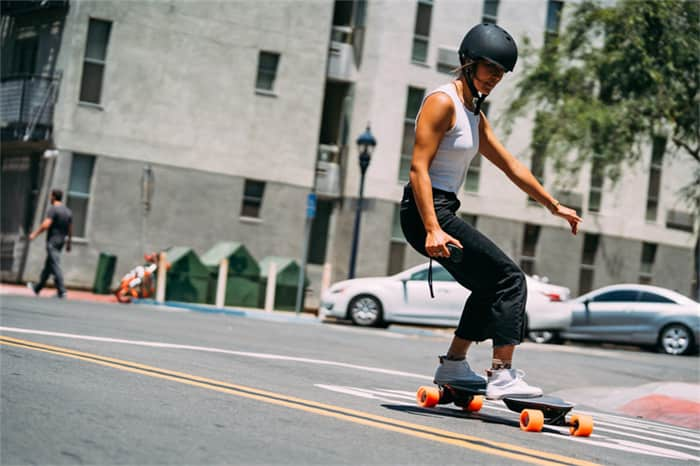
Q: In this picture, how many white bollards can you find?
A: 4